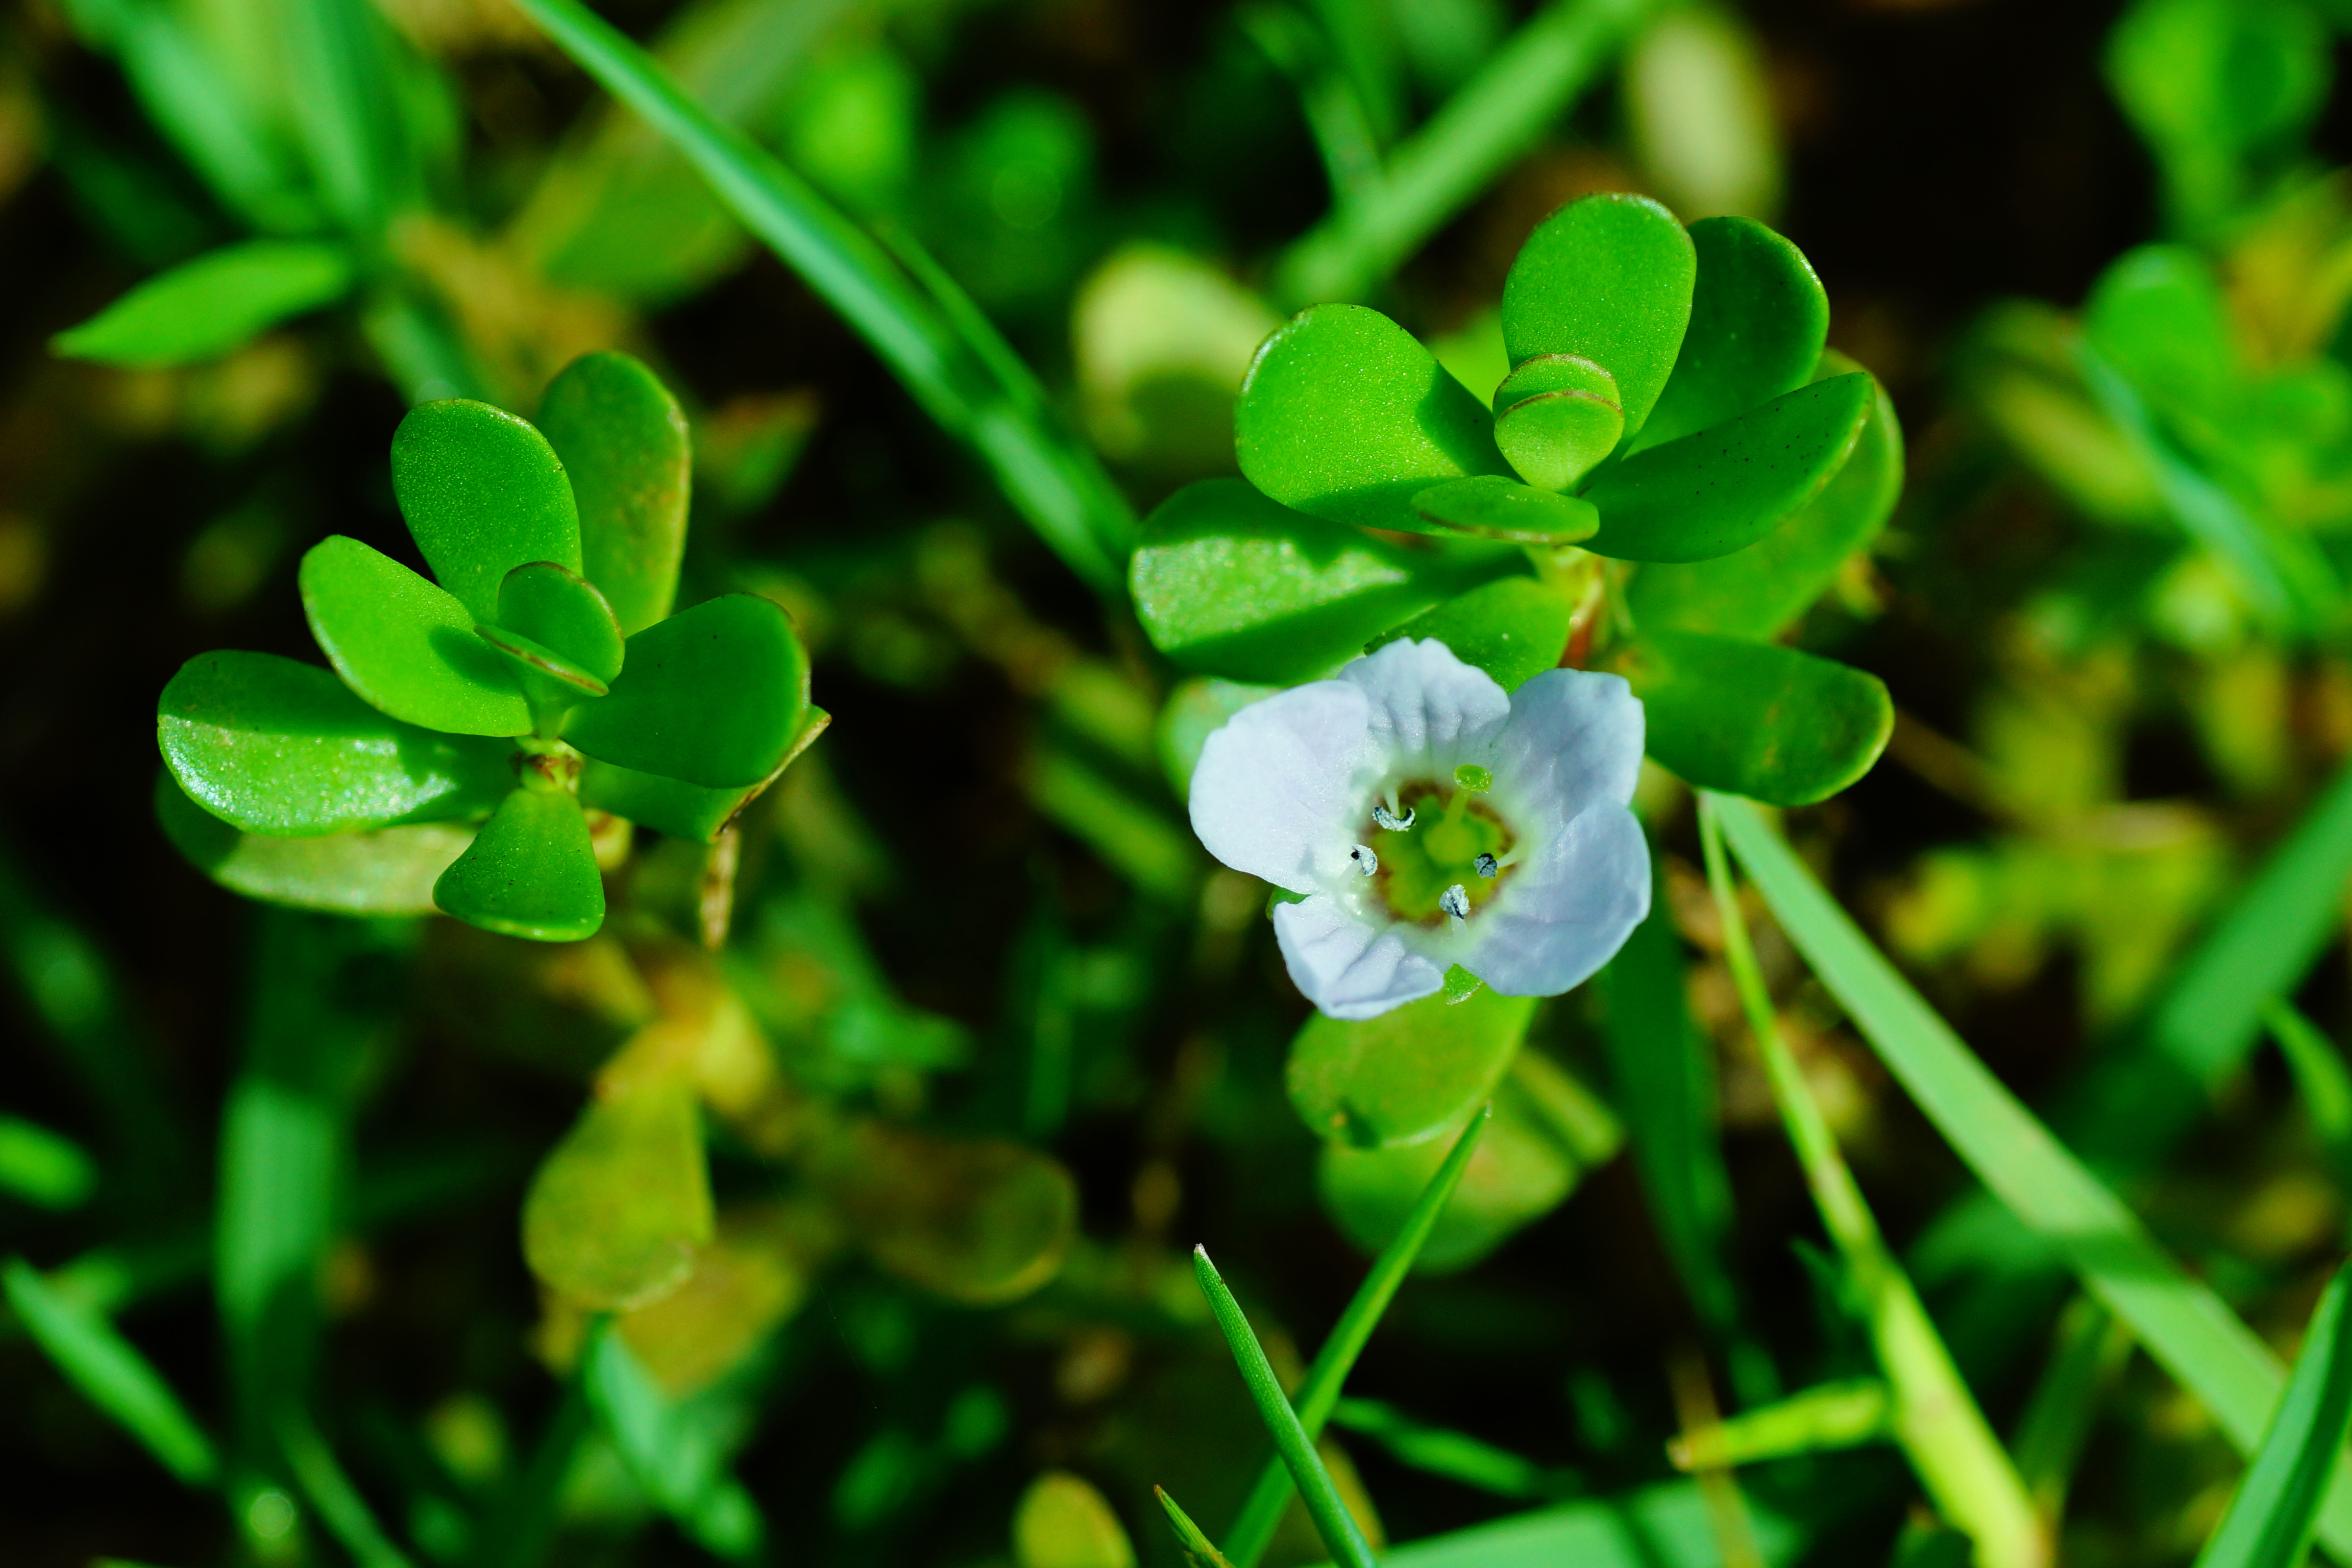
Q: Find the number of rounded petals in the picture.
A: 5